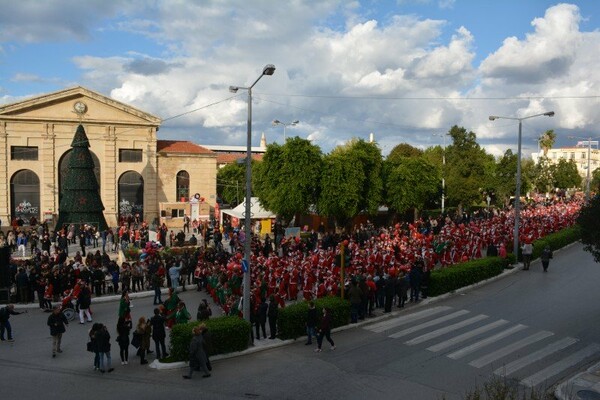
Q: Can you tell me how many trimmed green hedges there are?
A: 4